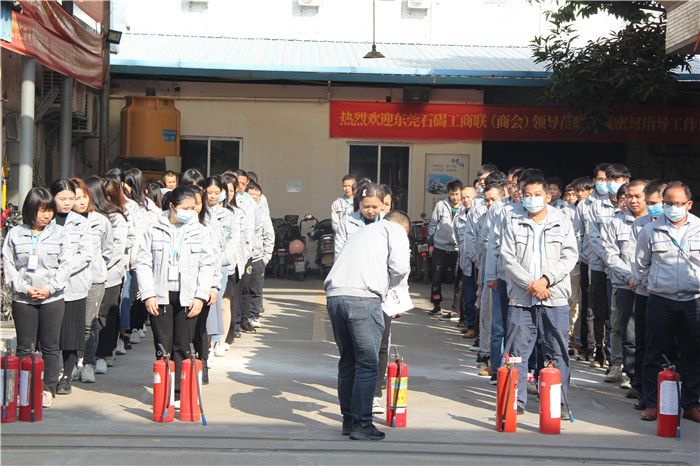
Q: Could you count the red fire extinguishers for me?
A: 8